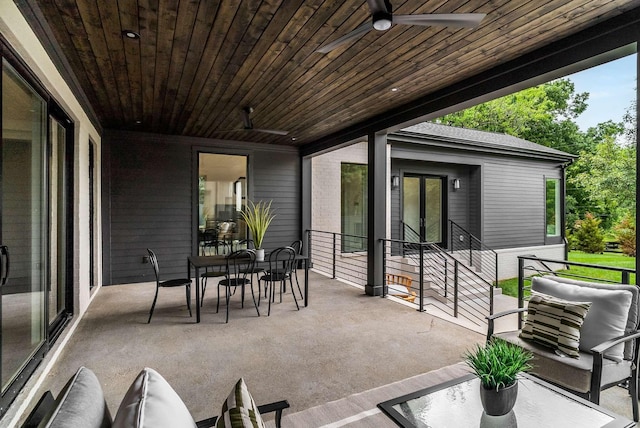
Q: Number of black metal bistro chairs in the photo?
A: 6